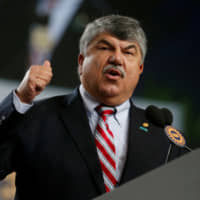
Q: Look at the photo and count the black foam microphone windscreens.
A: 2